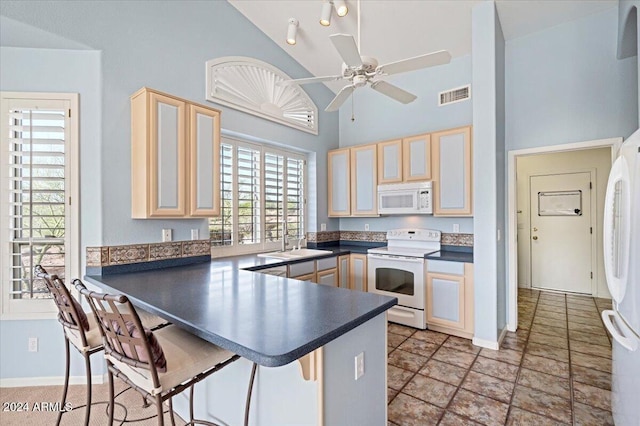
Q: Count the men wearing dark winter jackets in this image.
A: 0